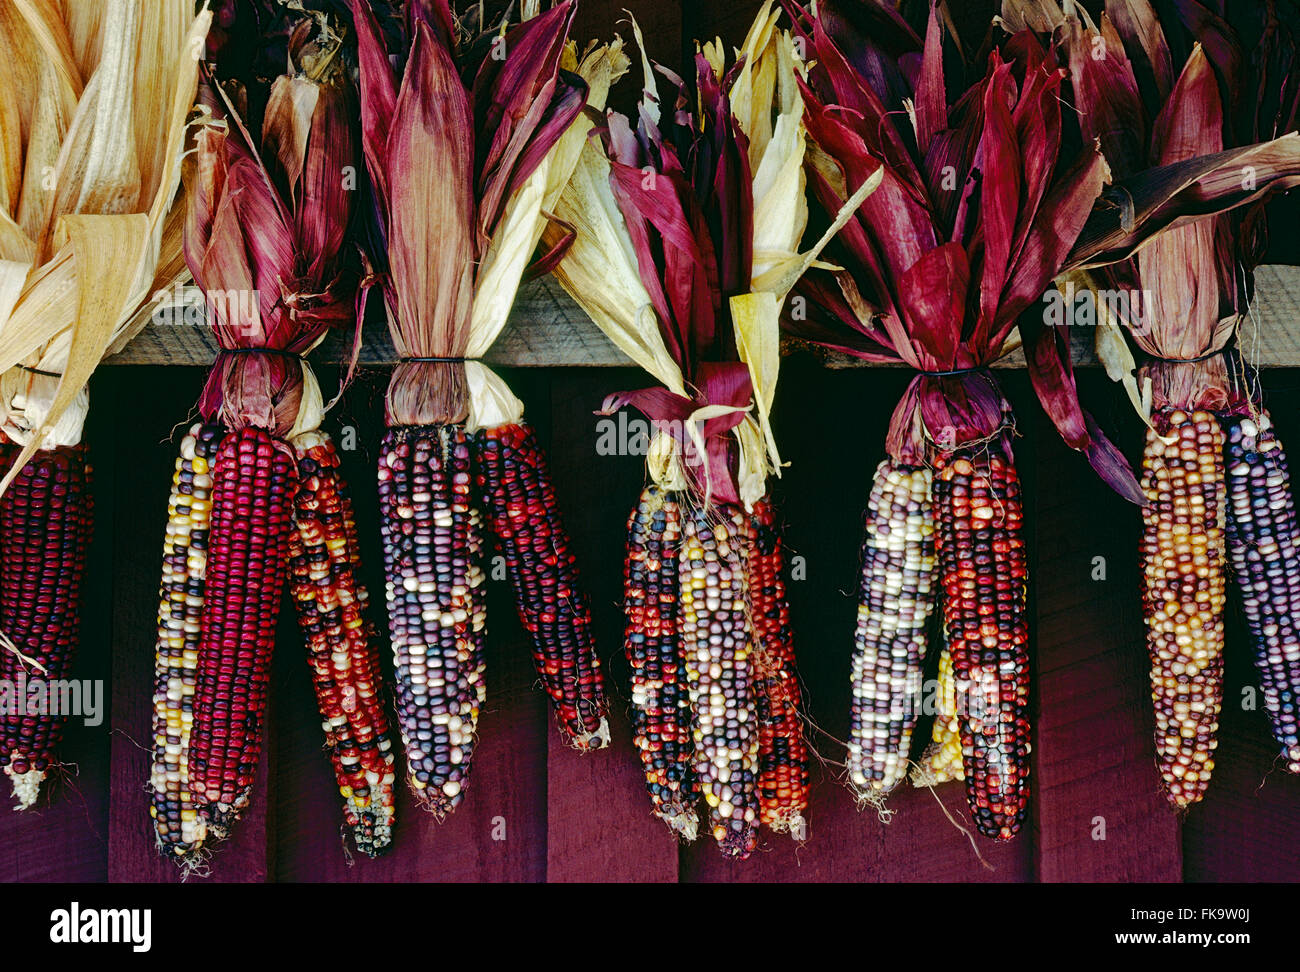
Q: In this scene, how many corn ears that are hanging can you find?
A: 14